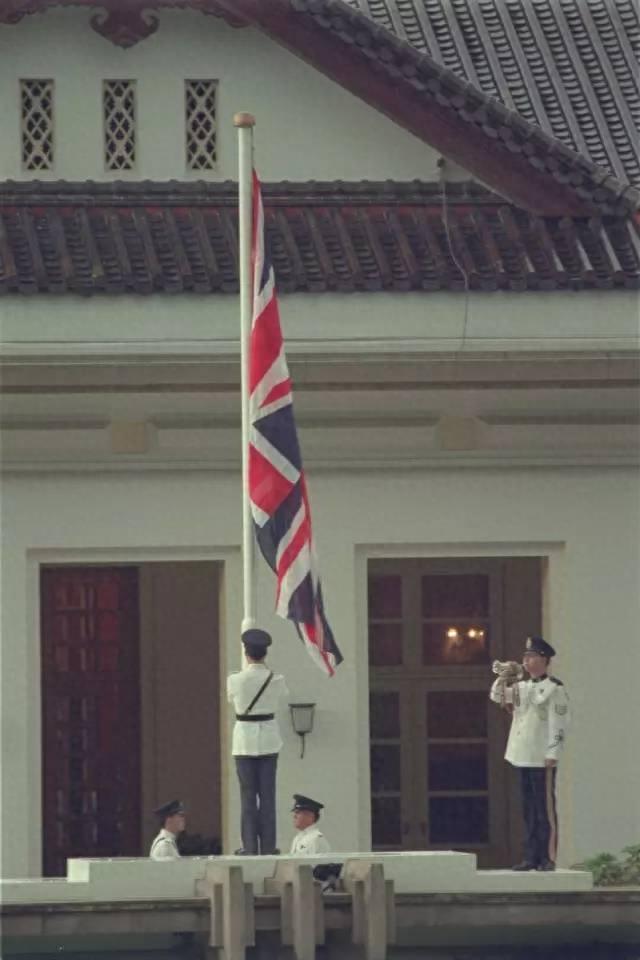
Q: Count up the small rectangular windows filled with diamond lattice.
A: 3